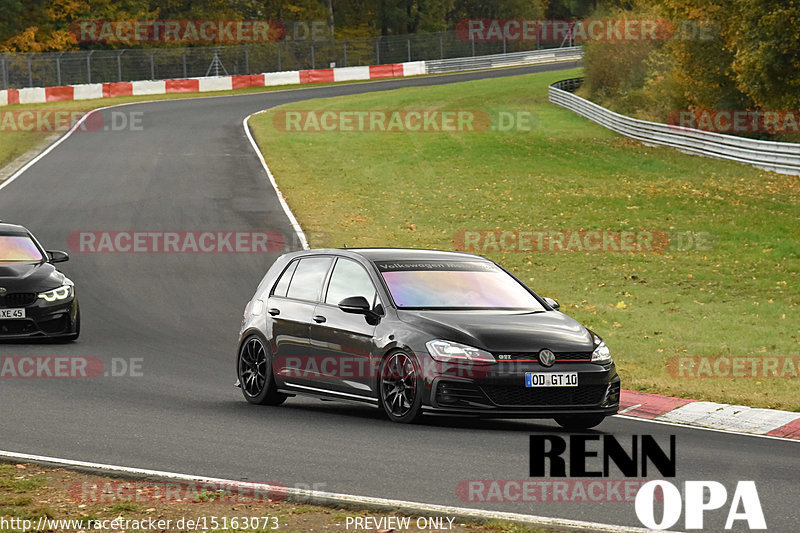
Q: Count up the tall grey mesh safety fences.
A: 1